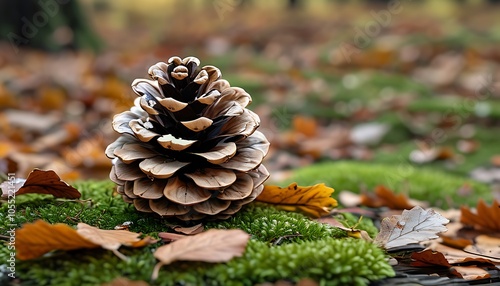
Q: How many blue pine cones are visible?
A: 0